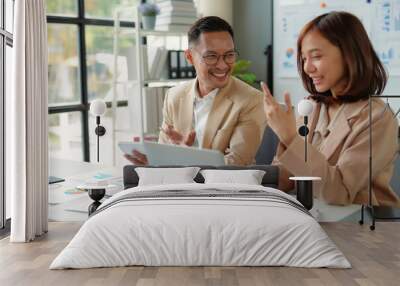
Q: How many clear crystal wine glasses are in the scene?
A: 0